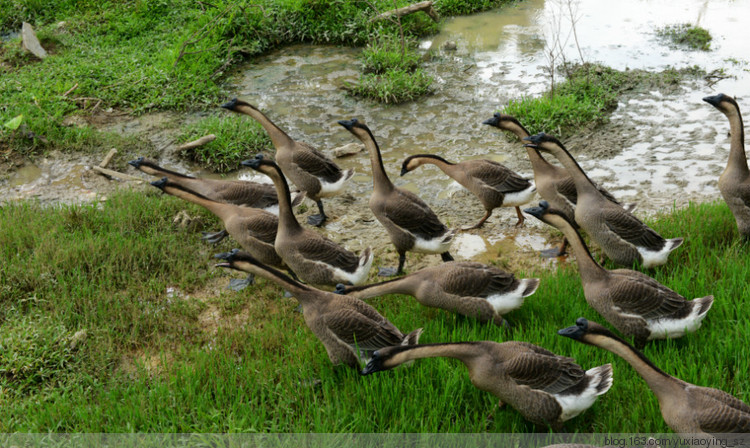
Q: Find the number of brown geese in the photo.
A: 14